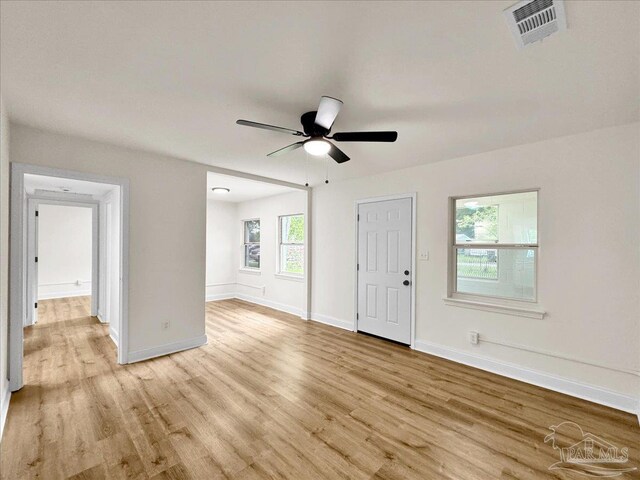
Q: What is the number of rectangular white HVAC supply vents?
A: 1